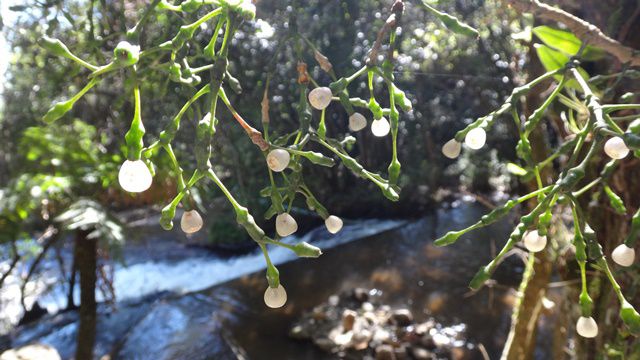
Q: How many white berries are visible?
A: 15